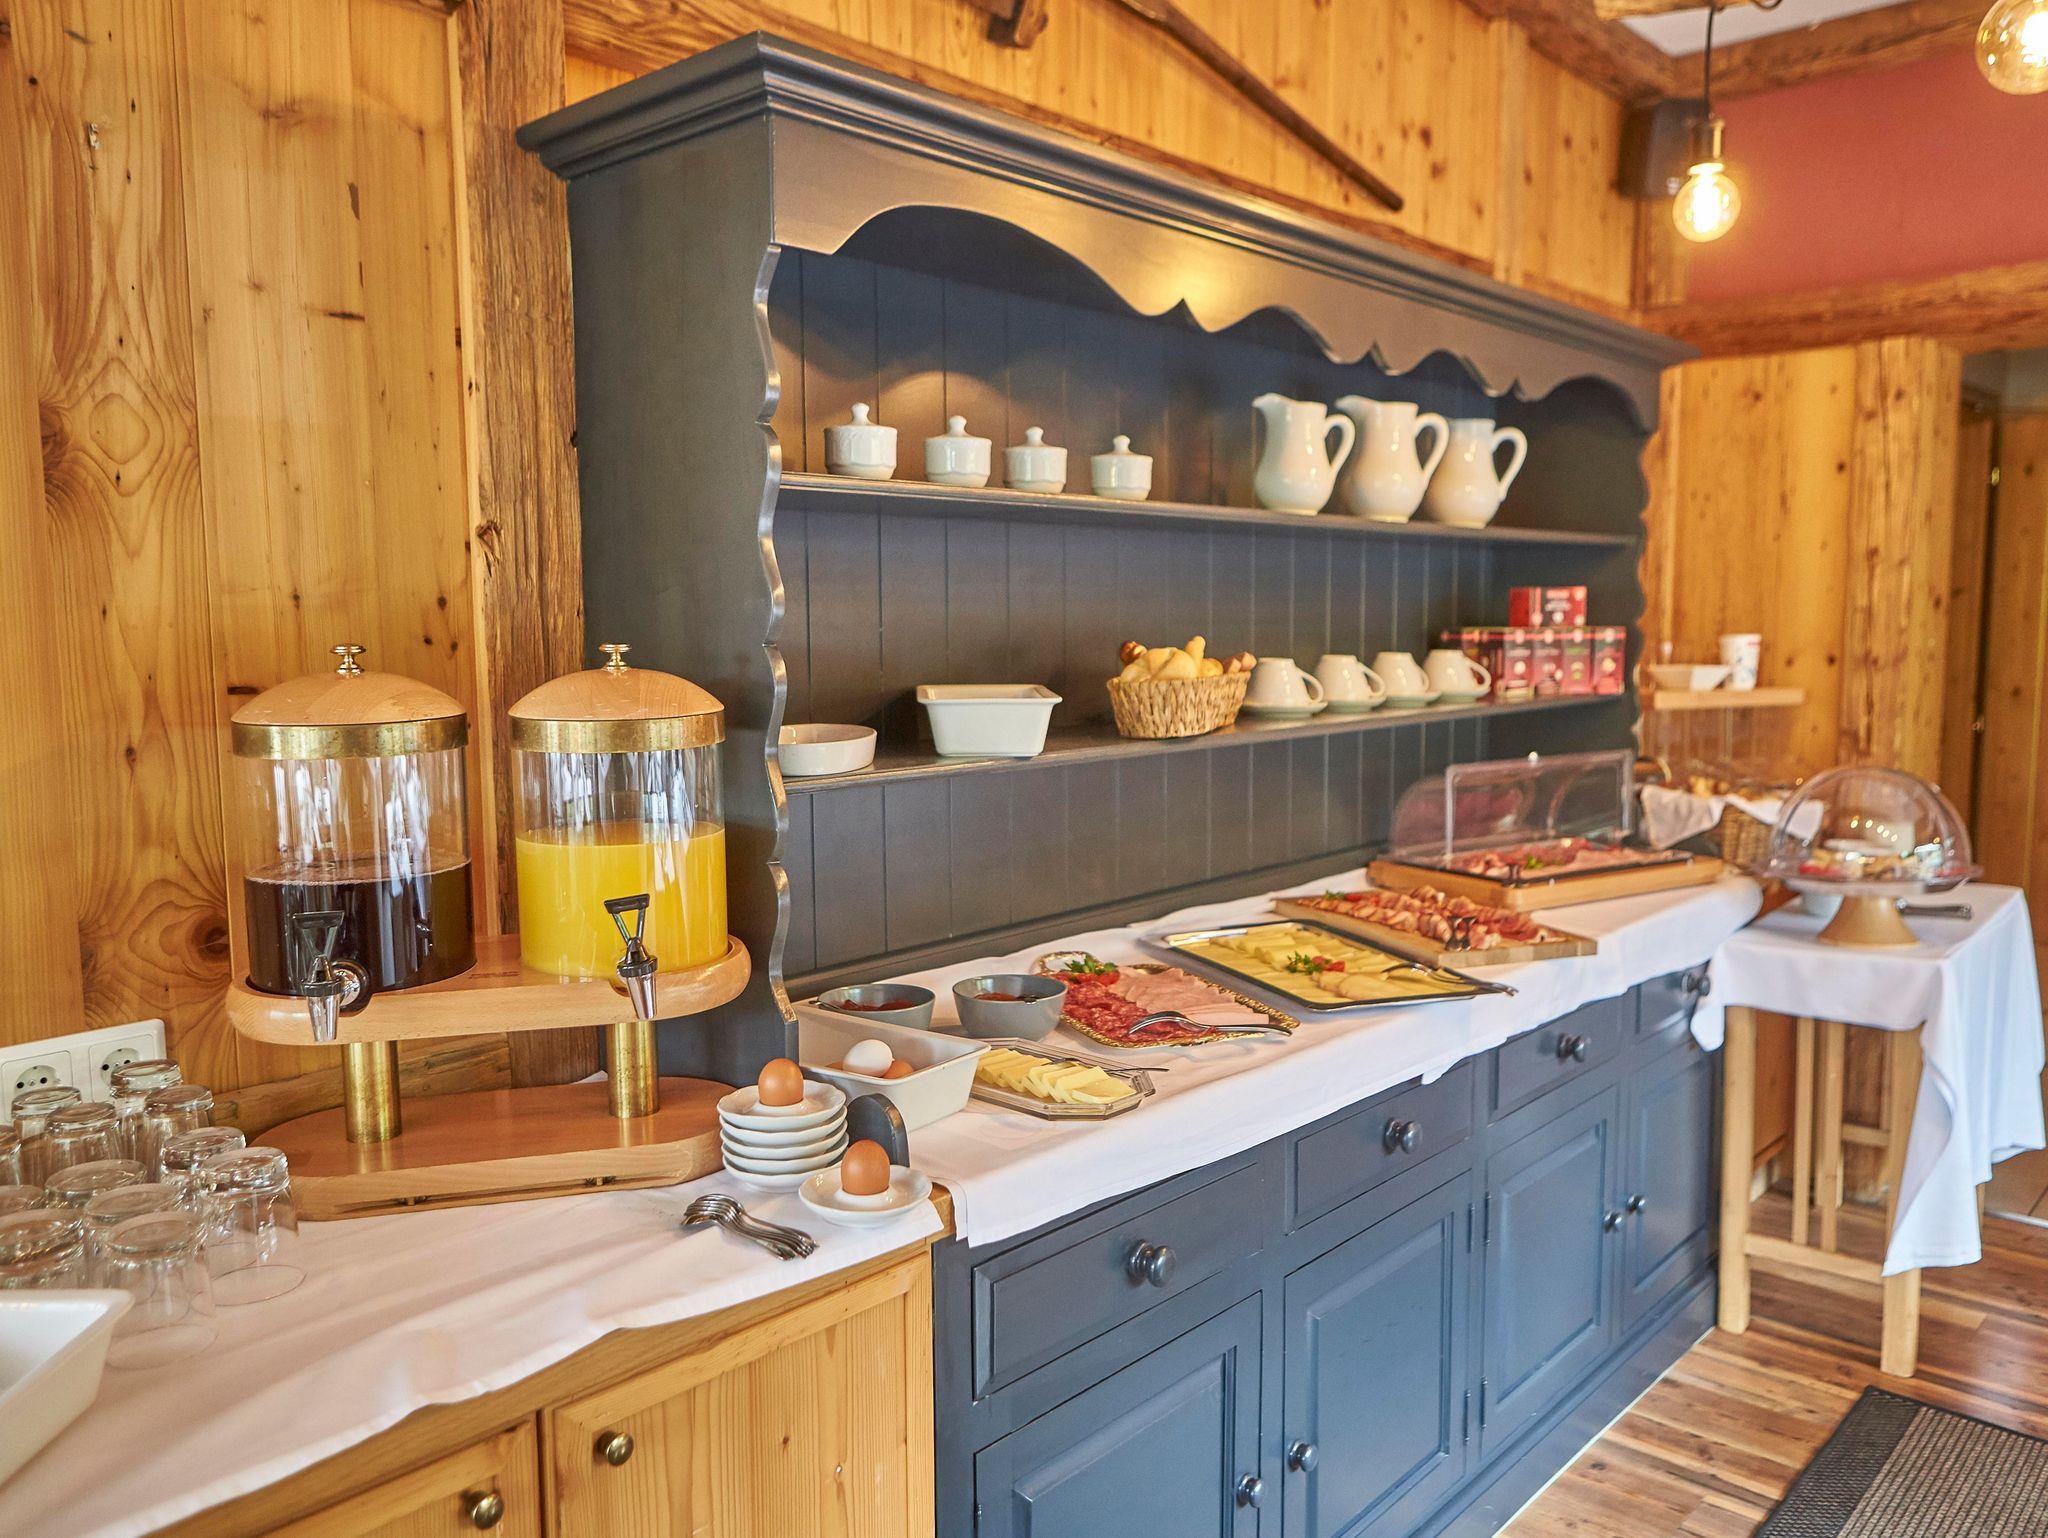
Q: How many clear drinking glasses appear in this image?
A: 12